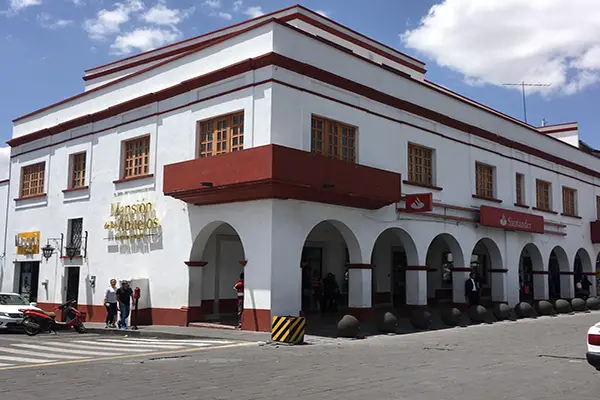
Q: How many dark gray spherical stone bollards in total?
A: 11